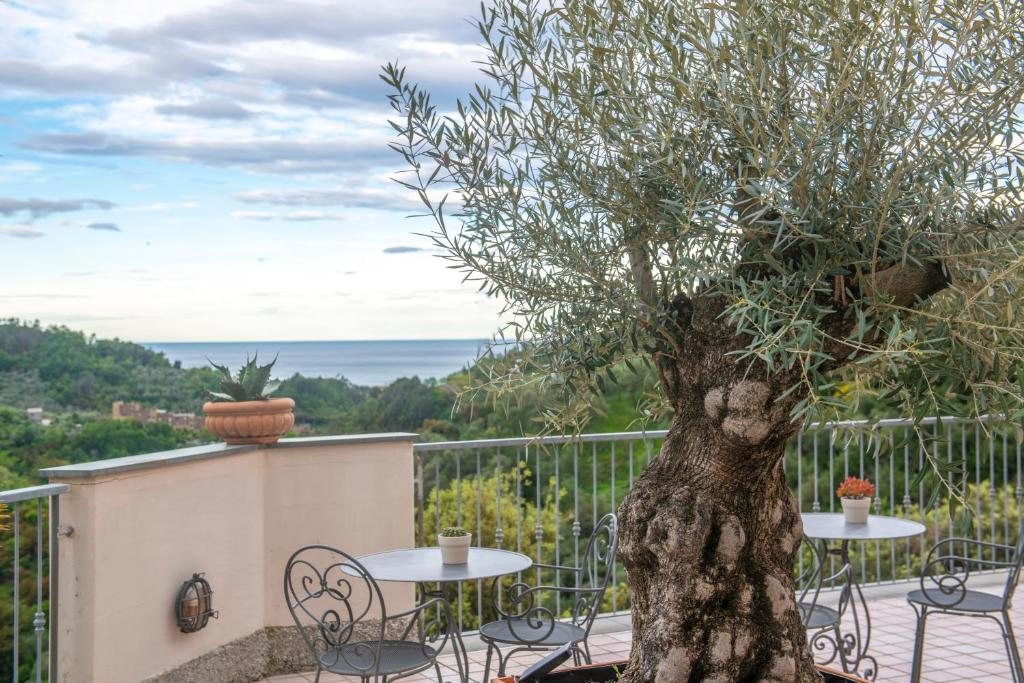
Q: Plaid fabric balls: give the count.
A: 0